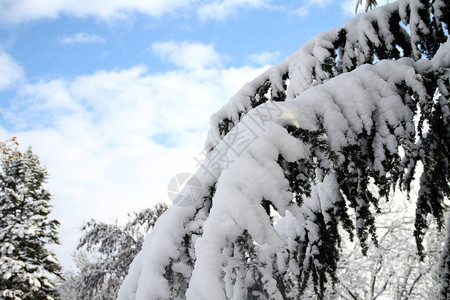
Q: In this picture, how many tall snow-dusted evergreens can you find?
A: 1